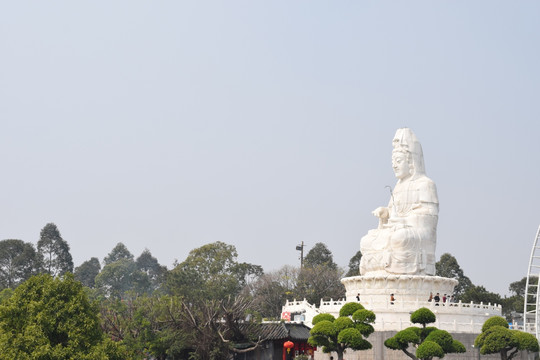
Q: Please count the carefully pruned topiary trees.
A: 3